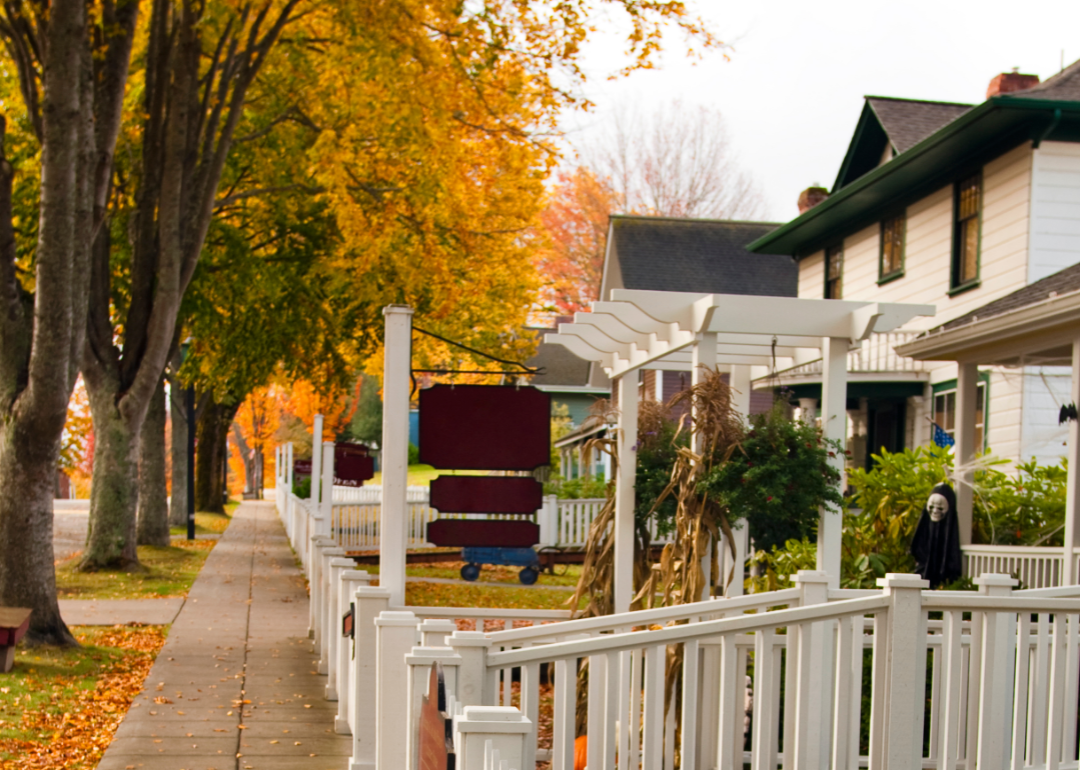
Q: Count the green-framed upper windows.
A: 3